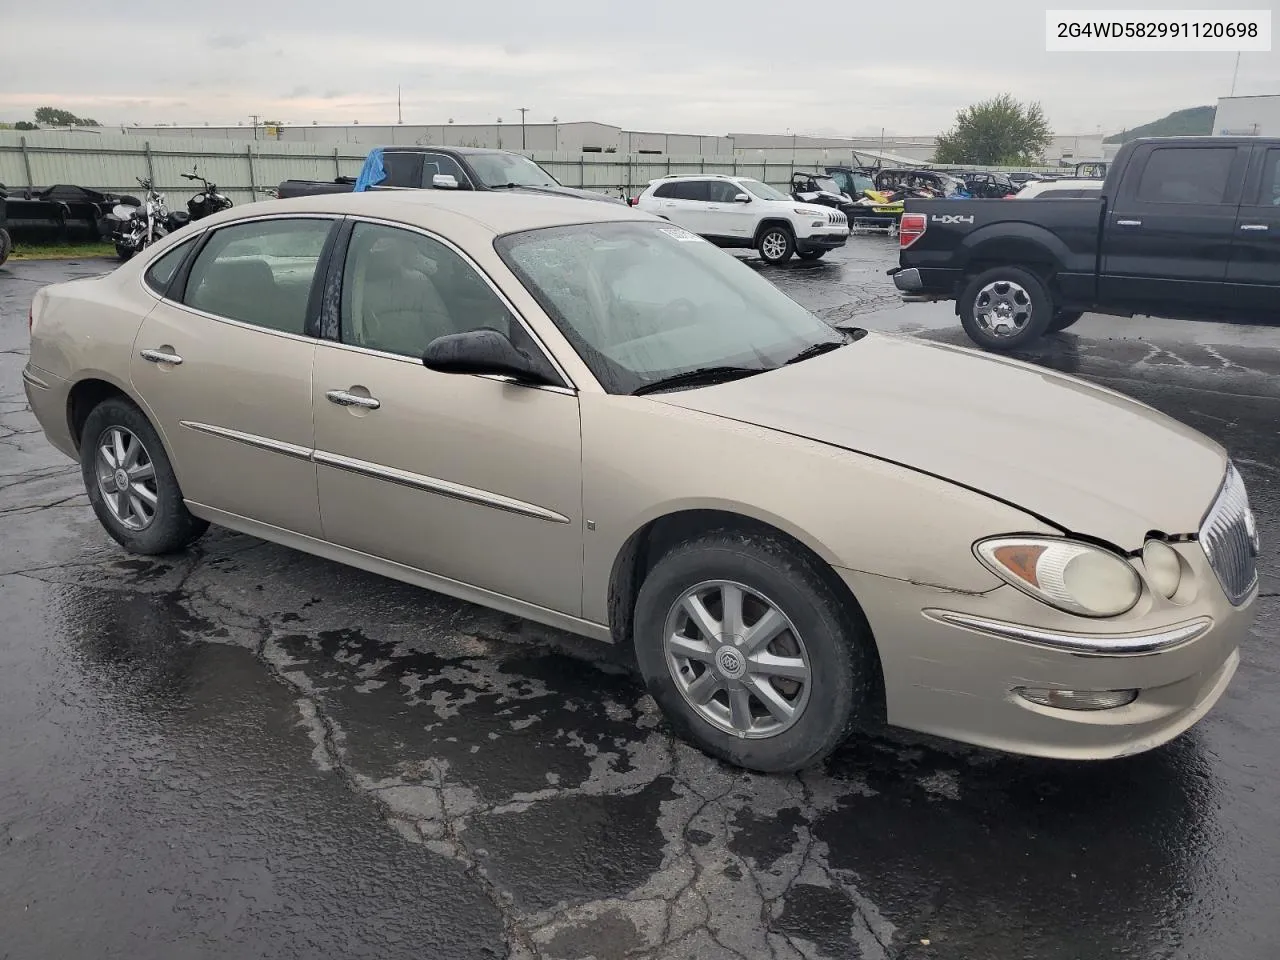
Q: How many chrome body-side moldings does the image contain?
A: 2